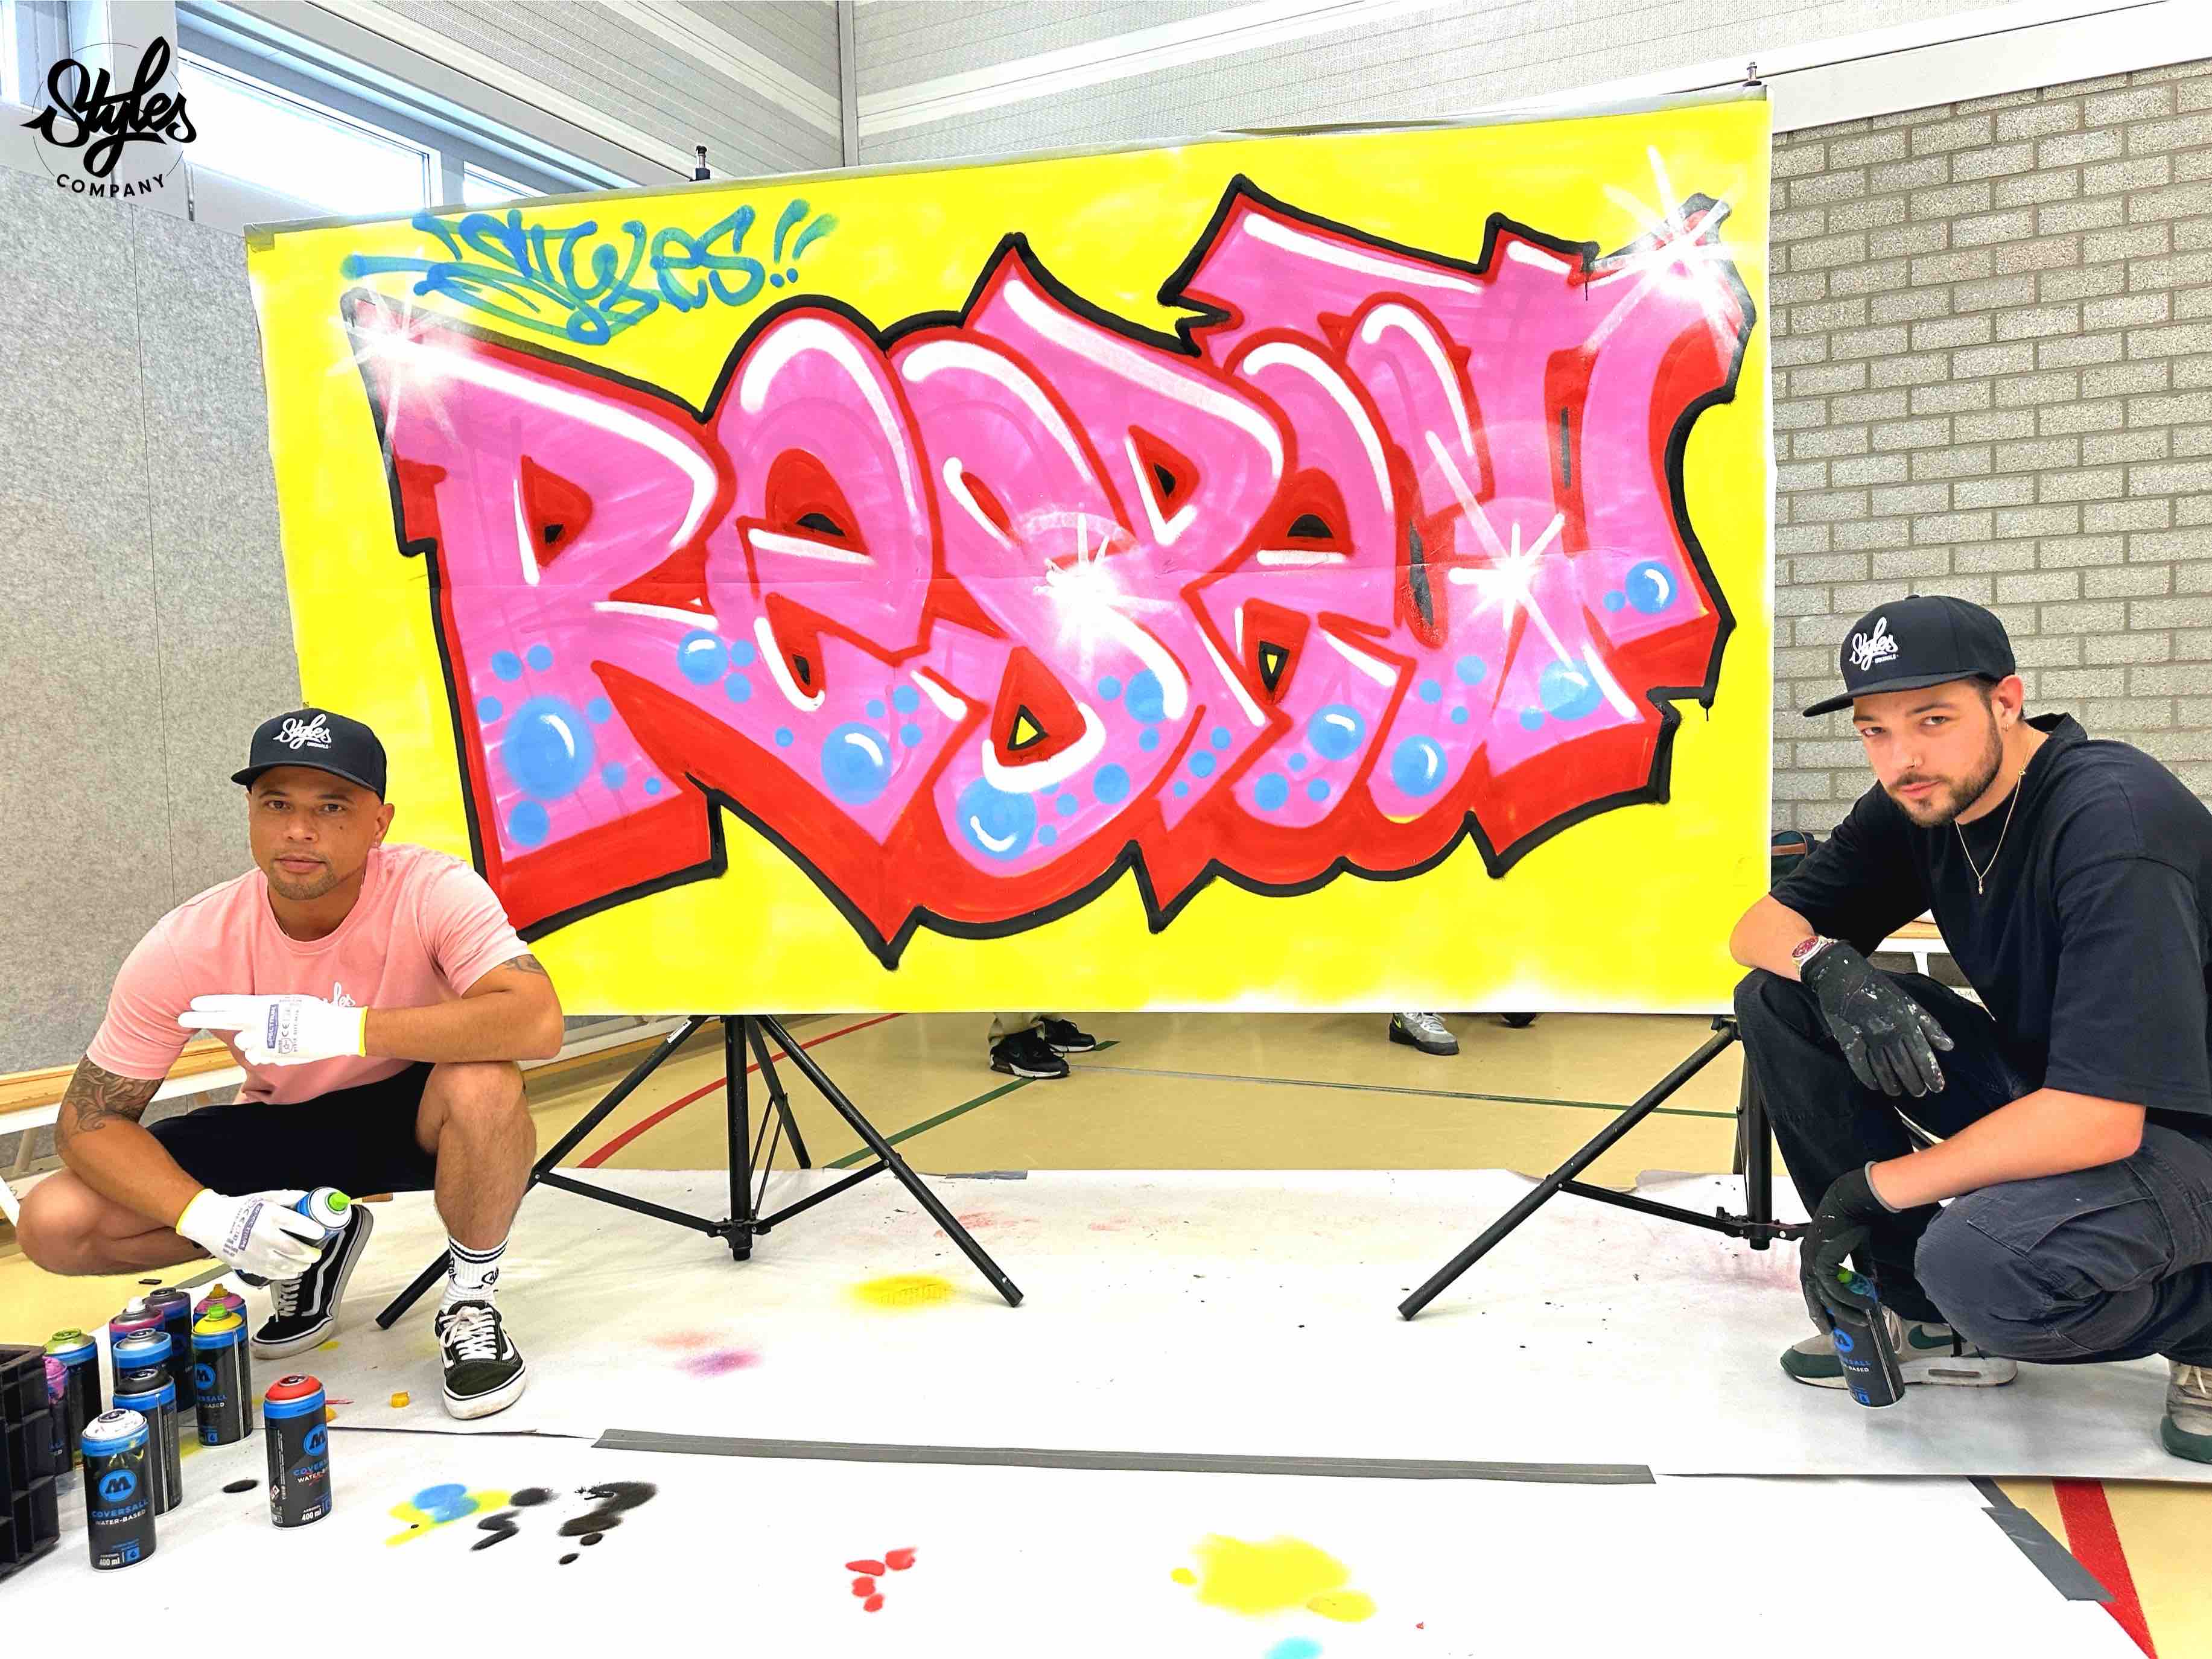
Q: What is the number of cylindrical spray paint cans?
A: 12